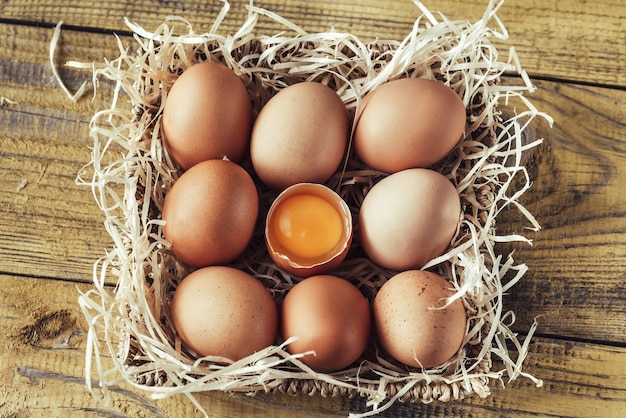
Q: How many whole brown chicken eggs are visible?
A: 8